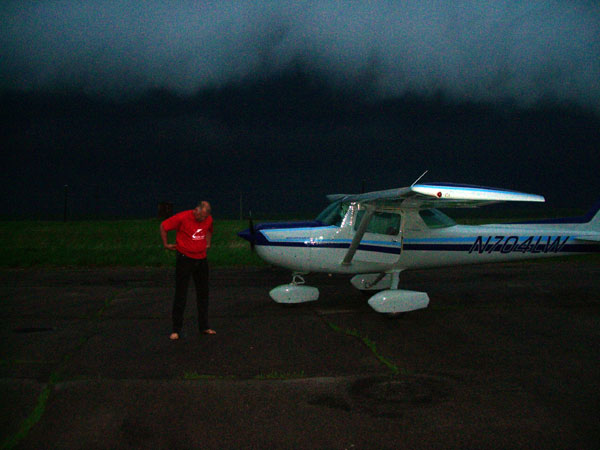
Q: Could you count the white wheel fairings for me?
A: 3